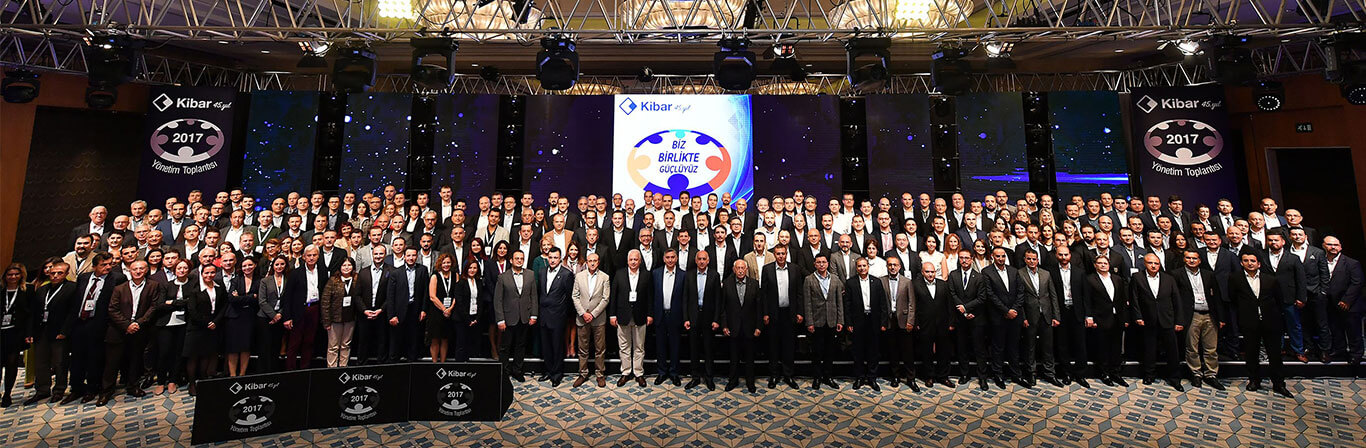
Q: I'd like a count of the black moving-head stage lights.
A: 12